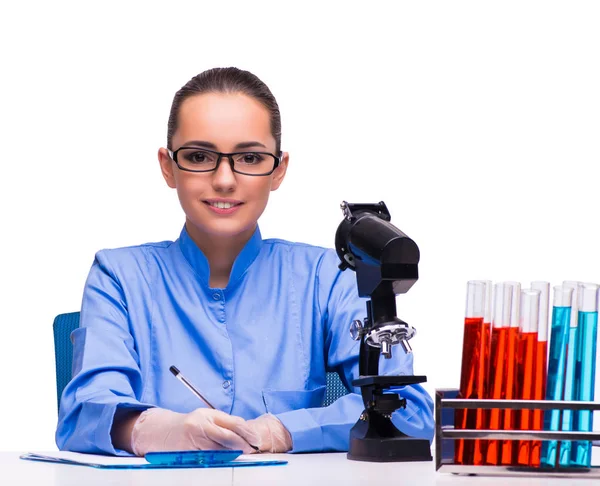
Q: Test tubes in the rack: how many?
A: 9